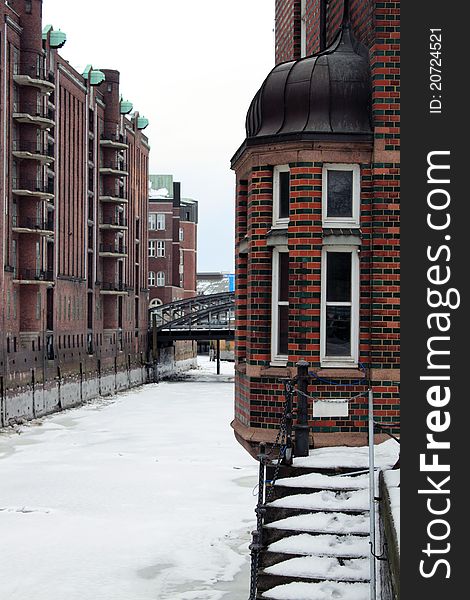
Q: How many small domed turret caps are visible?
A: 4